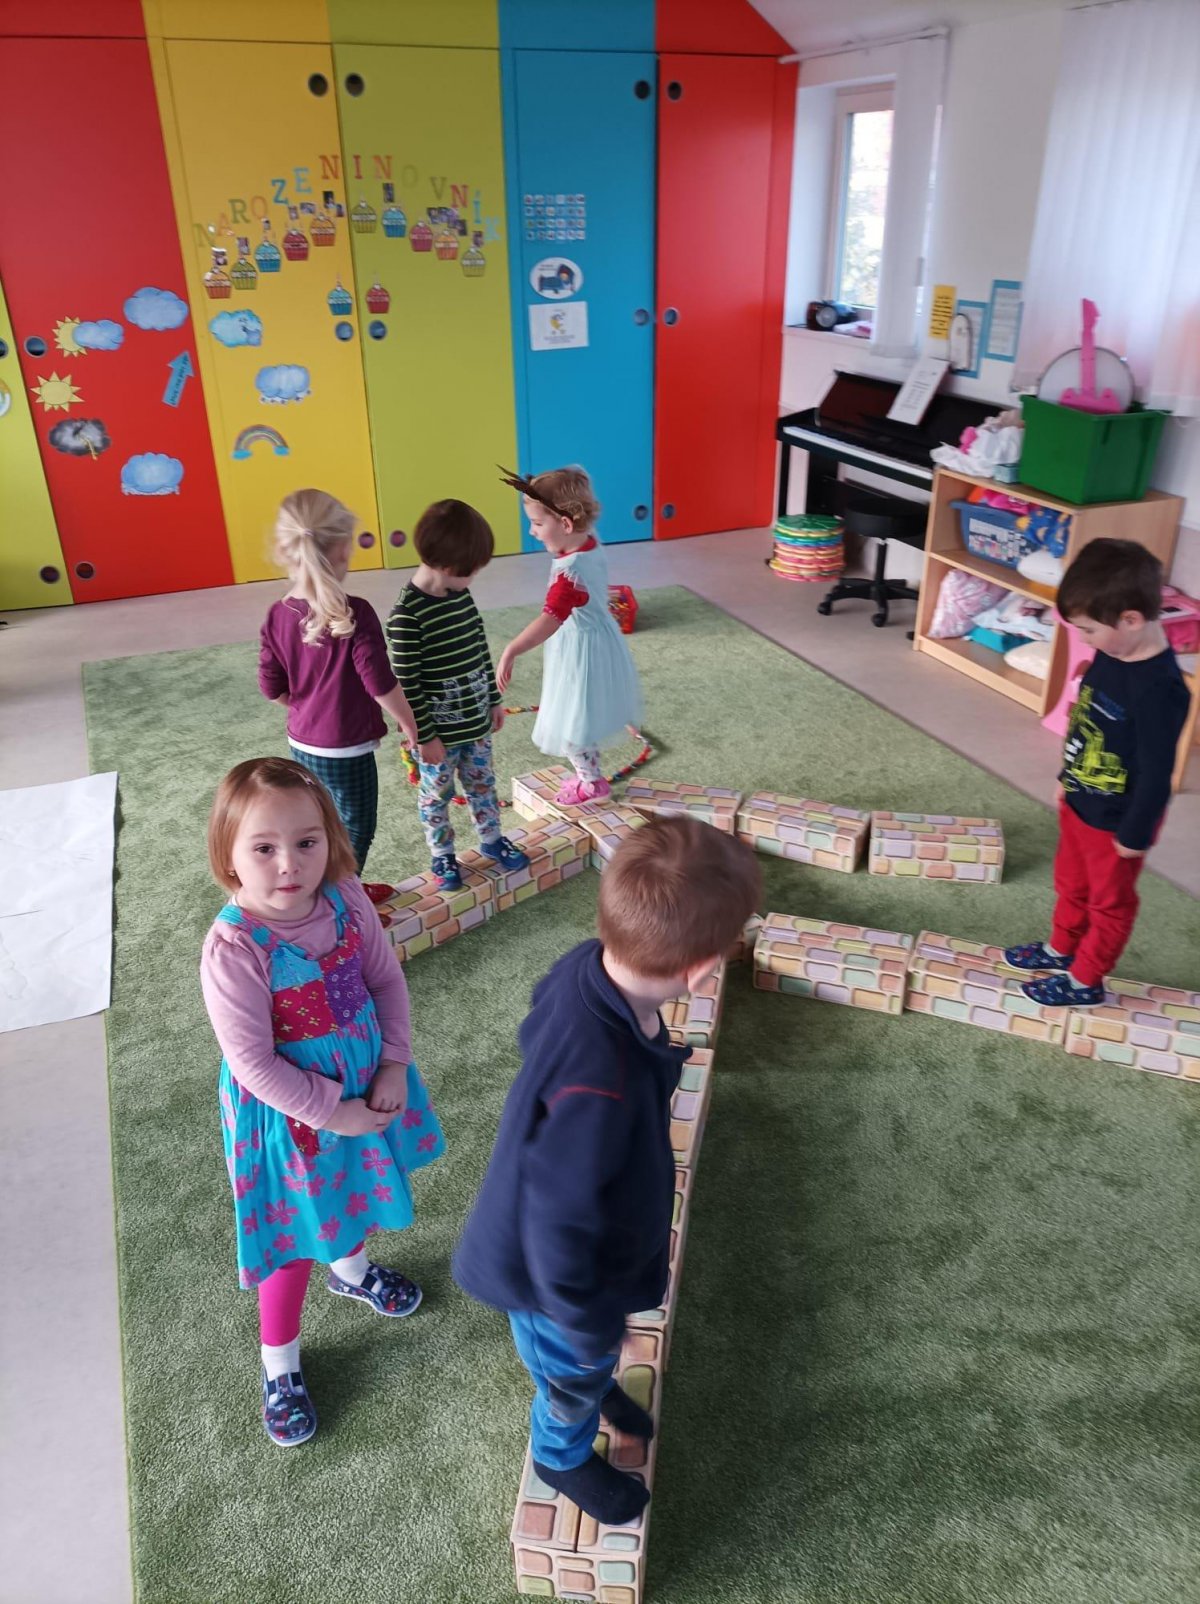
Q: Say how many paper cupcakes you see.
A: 12